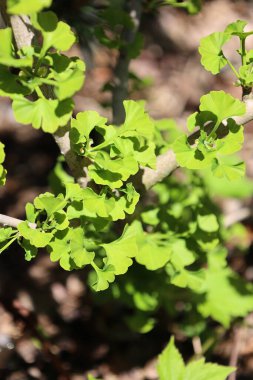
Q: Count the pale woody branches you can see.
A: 3